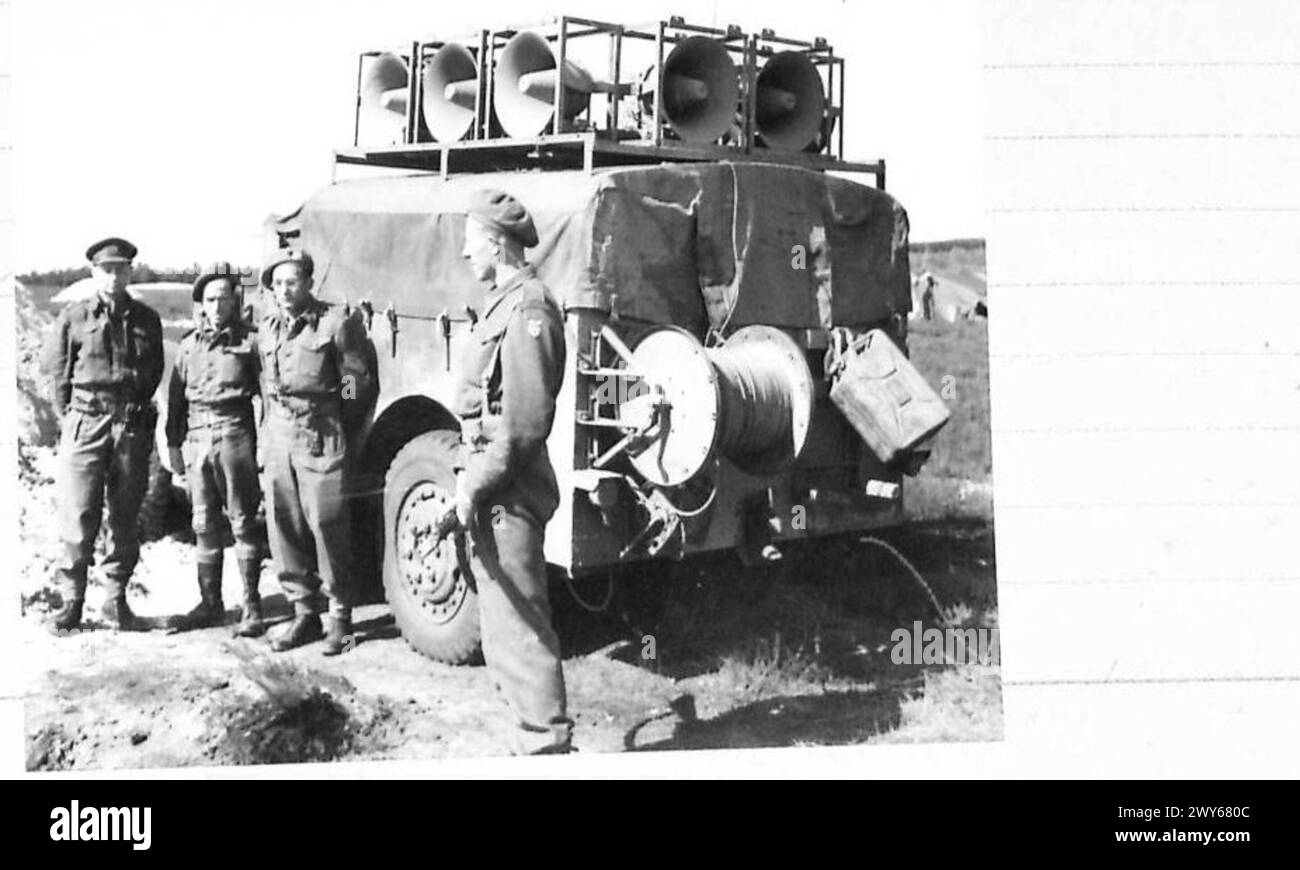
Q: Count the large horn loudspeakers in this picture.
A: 5